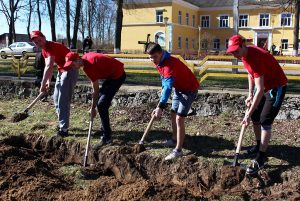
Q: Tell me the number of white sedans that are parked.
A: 1